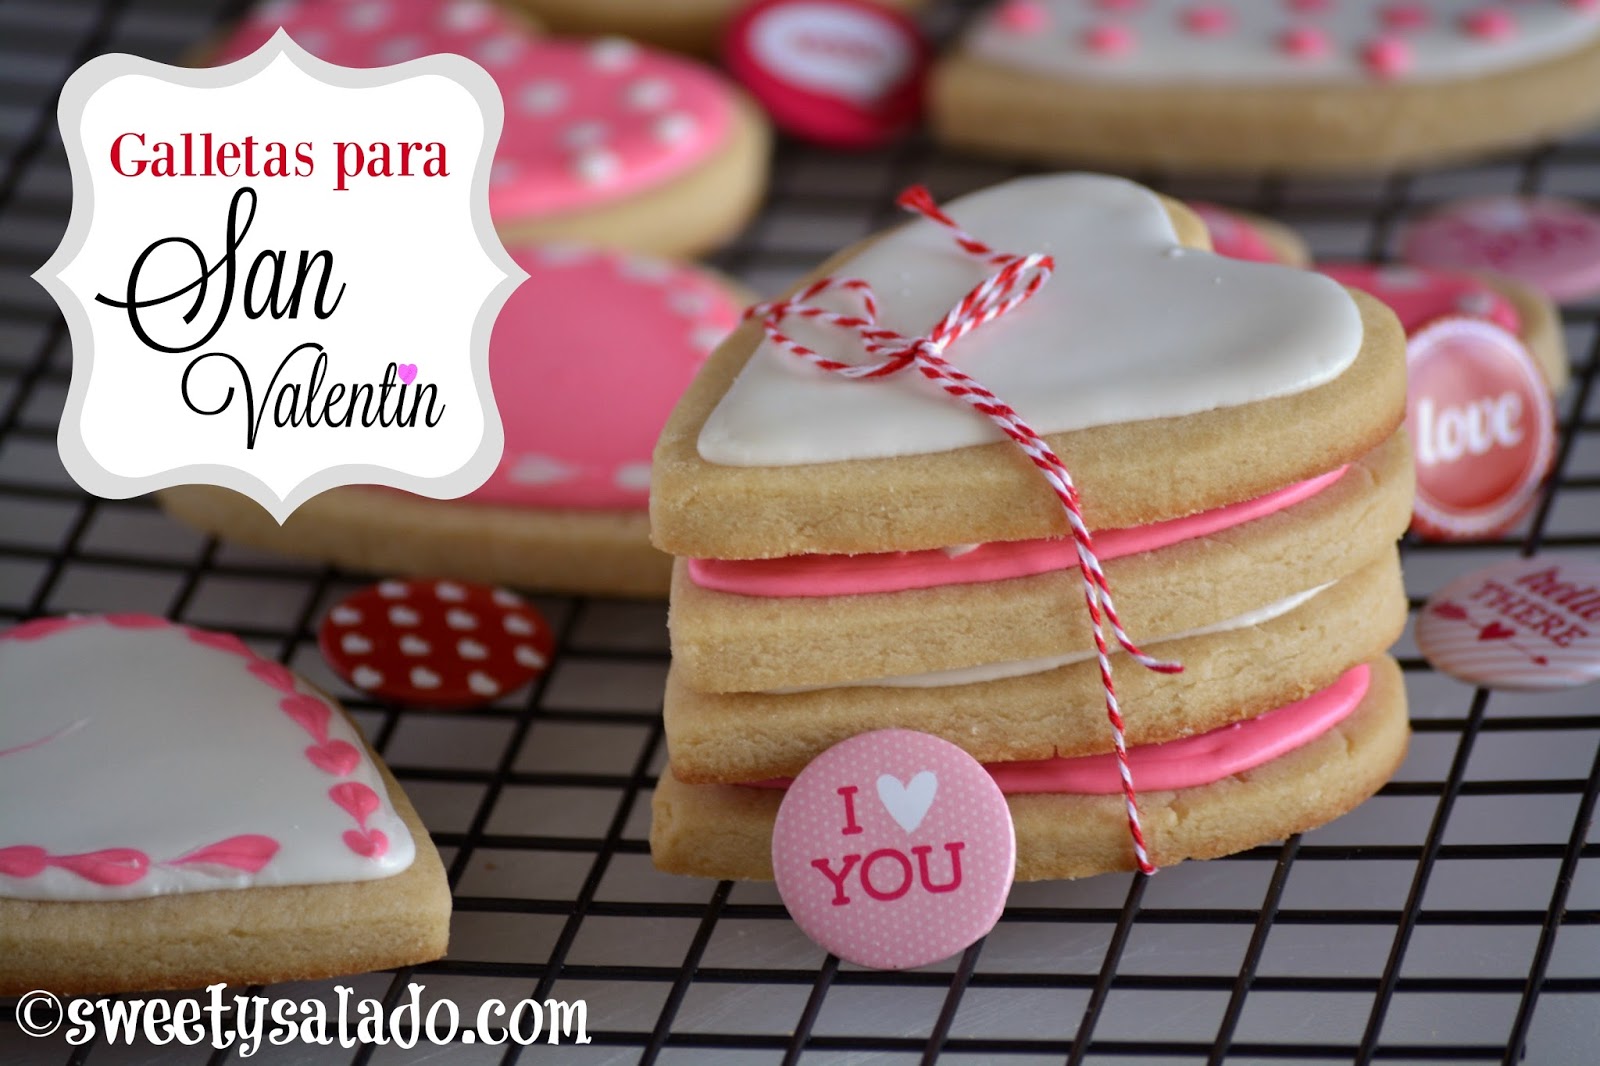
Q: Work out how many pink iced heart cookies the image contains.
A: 5